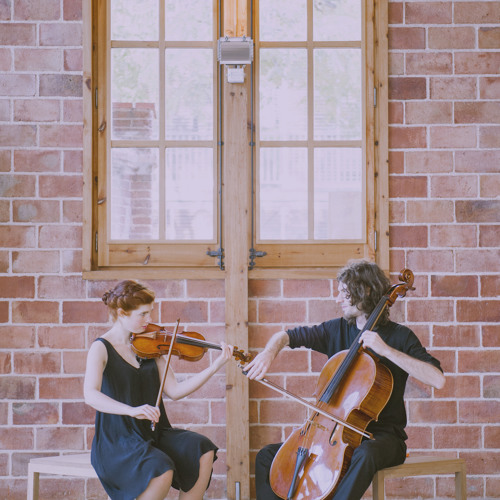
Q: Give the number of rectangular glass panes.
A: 12